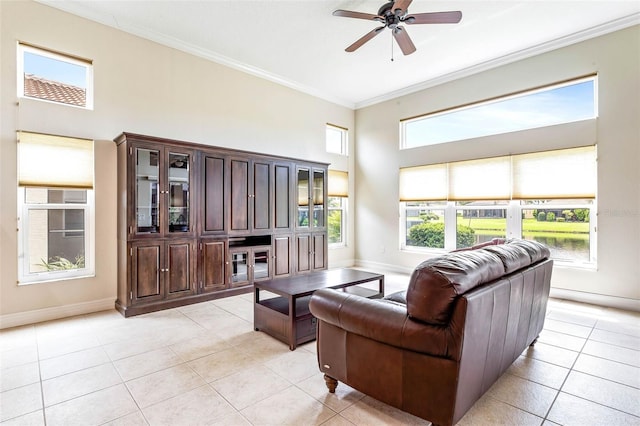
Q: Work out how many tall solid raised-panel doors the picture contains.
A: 4